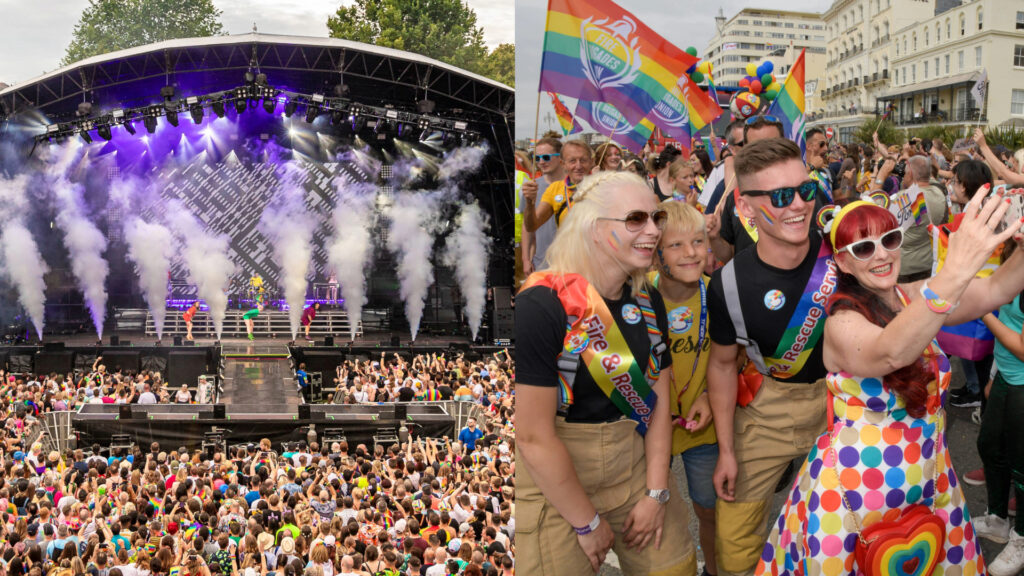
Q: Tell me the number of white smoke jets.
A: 8